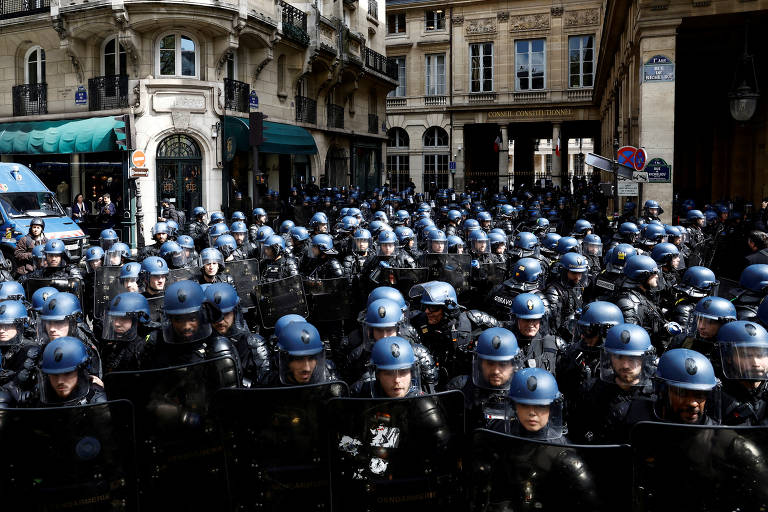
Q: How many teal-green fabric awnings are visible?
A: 2